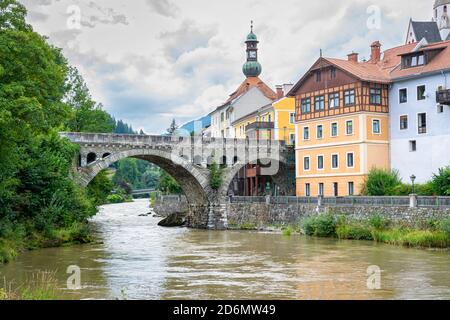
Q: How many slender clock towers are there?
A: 1